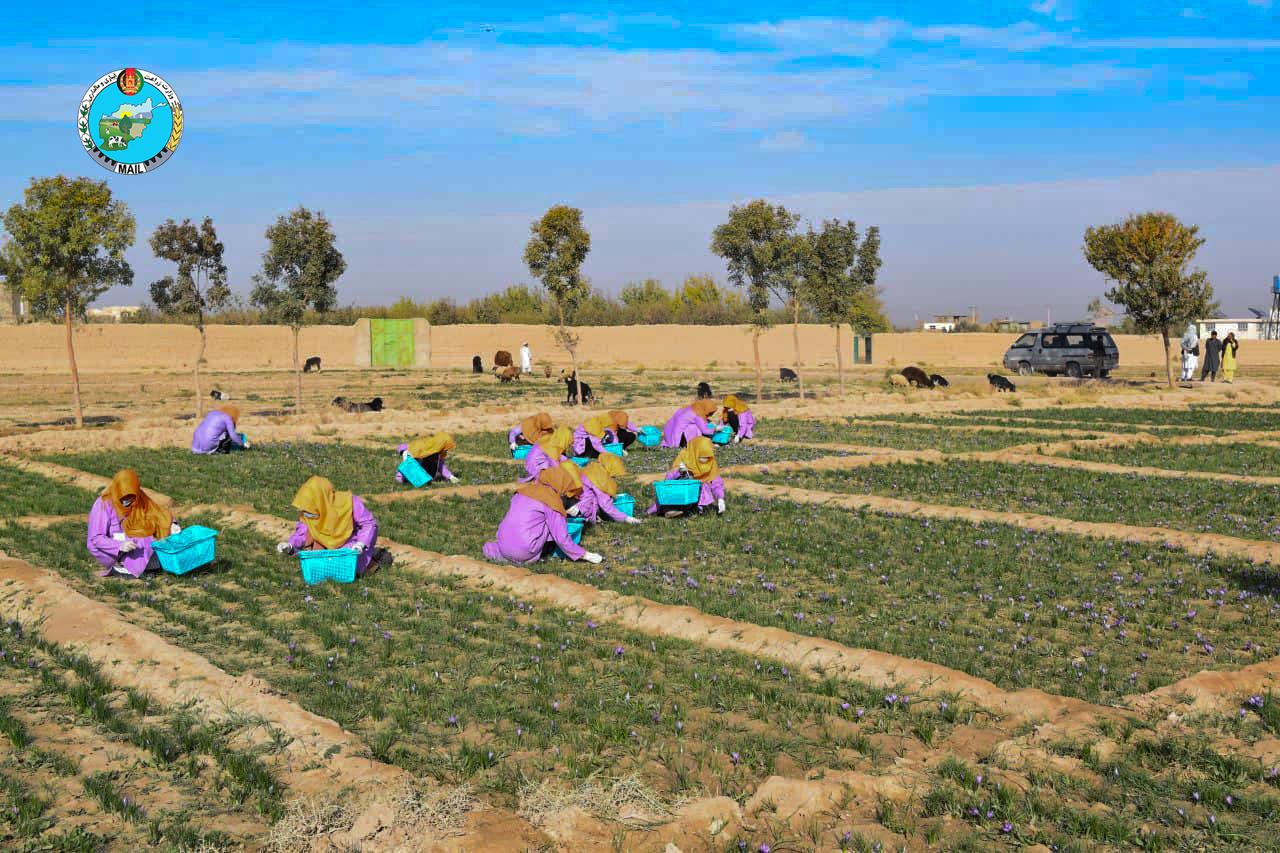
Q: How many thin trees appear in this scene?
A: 8